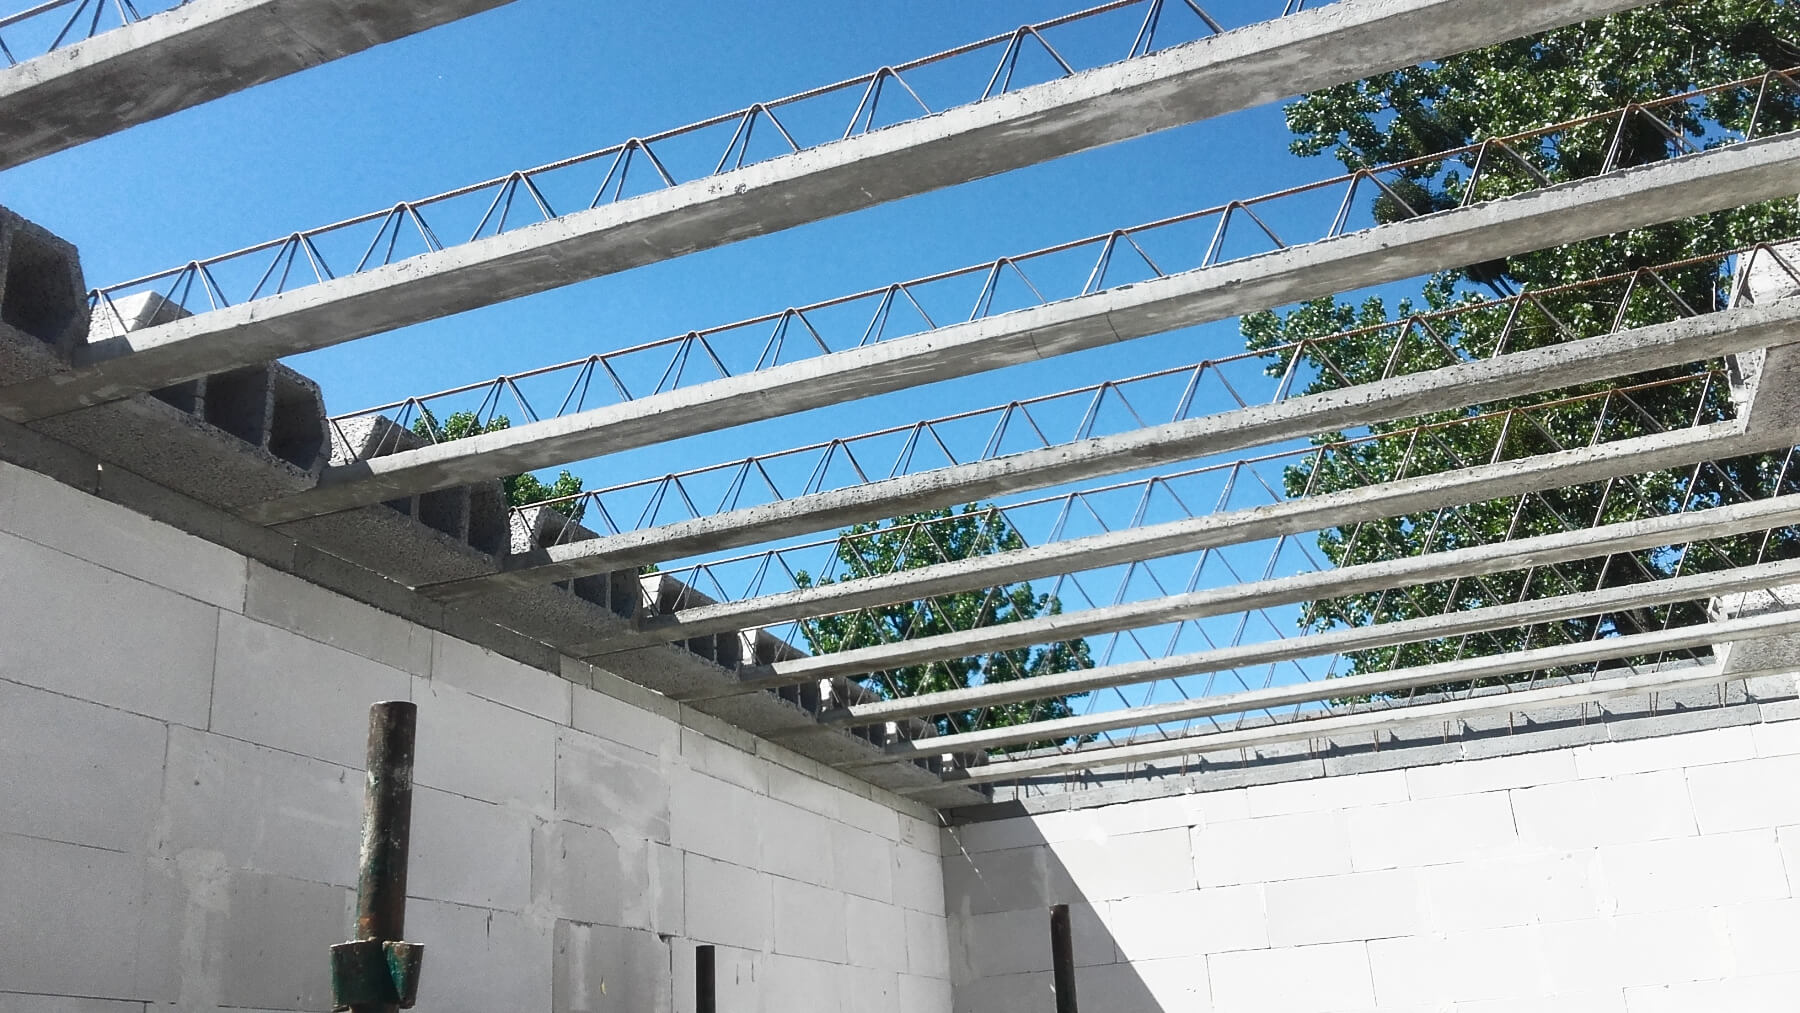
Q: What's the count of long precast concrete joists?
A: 9